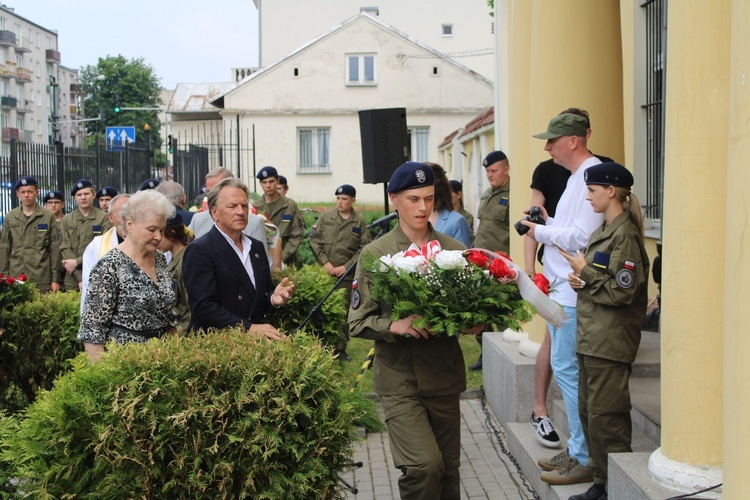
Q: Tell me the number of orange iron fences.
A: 0